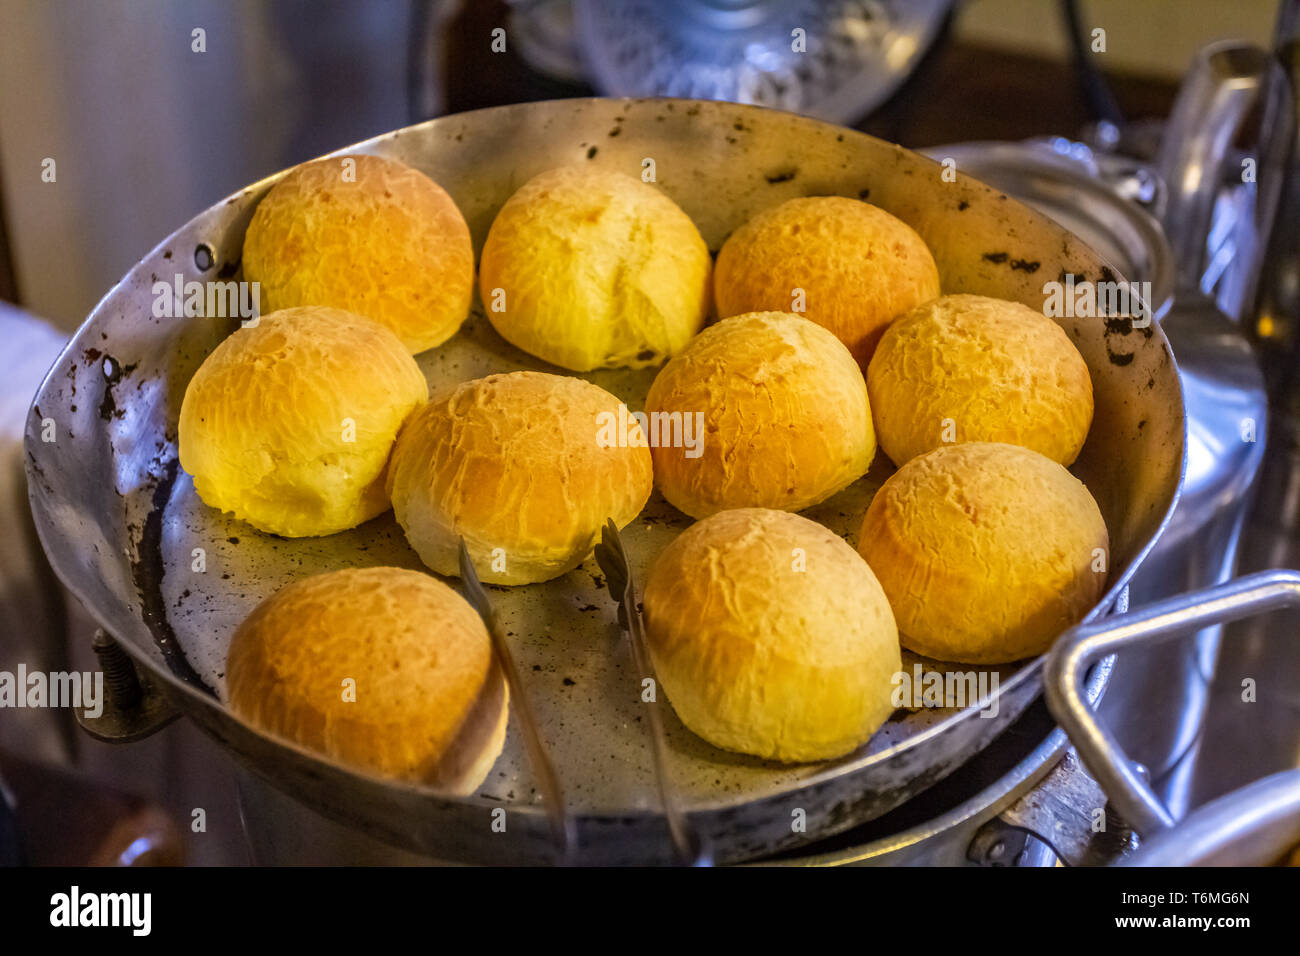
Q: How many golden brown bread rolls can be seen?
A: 10